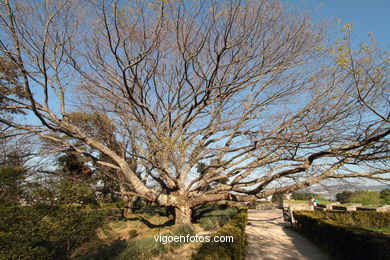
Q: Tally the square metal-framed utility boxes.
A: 0